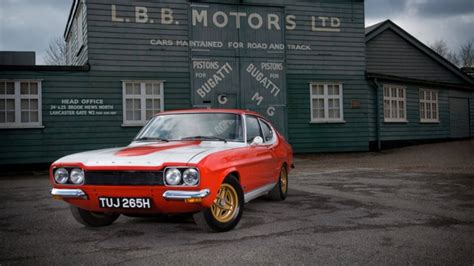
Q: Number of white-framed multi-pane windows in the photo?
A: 5